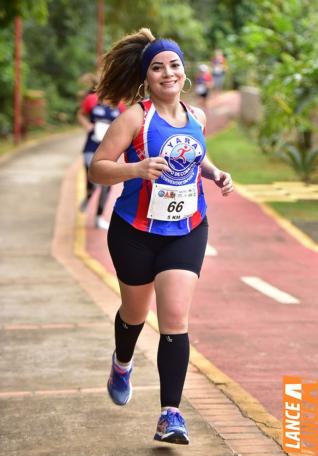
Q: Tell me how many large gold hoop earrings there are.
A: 2